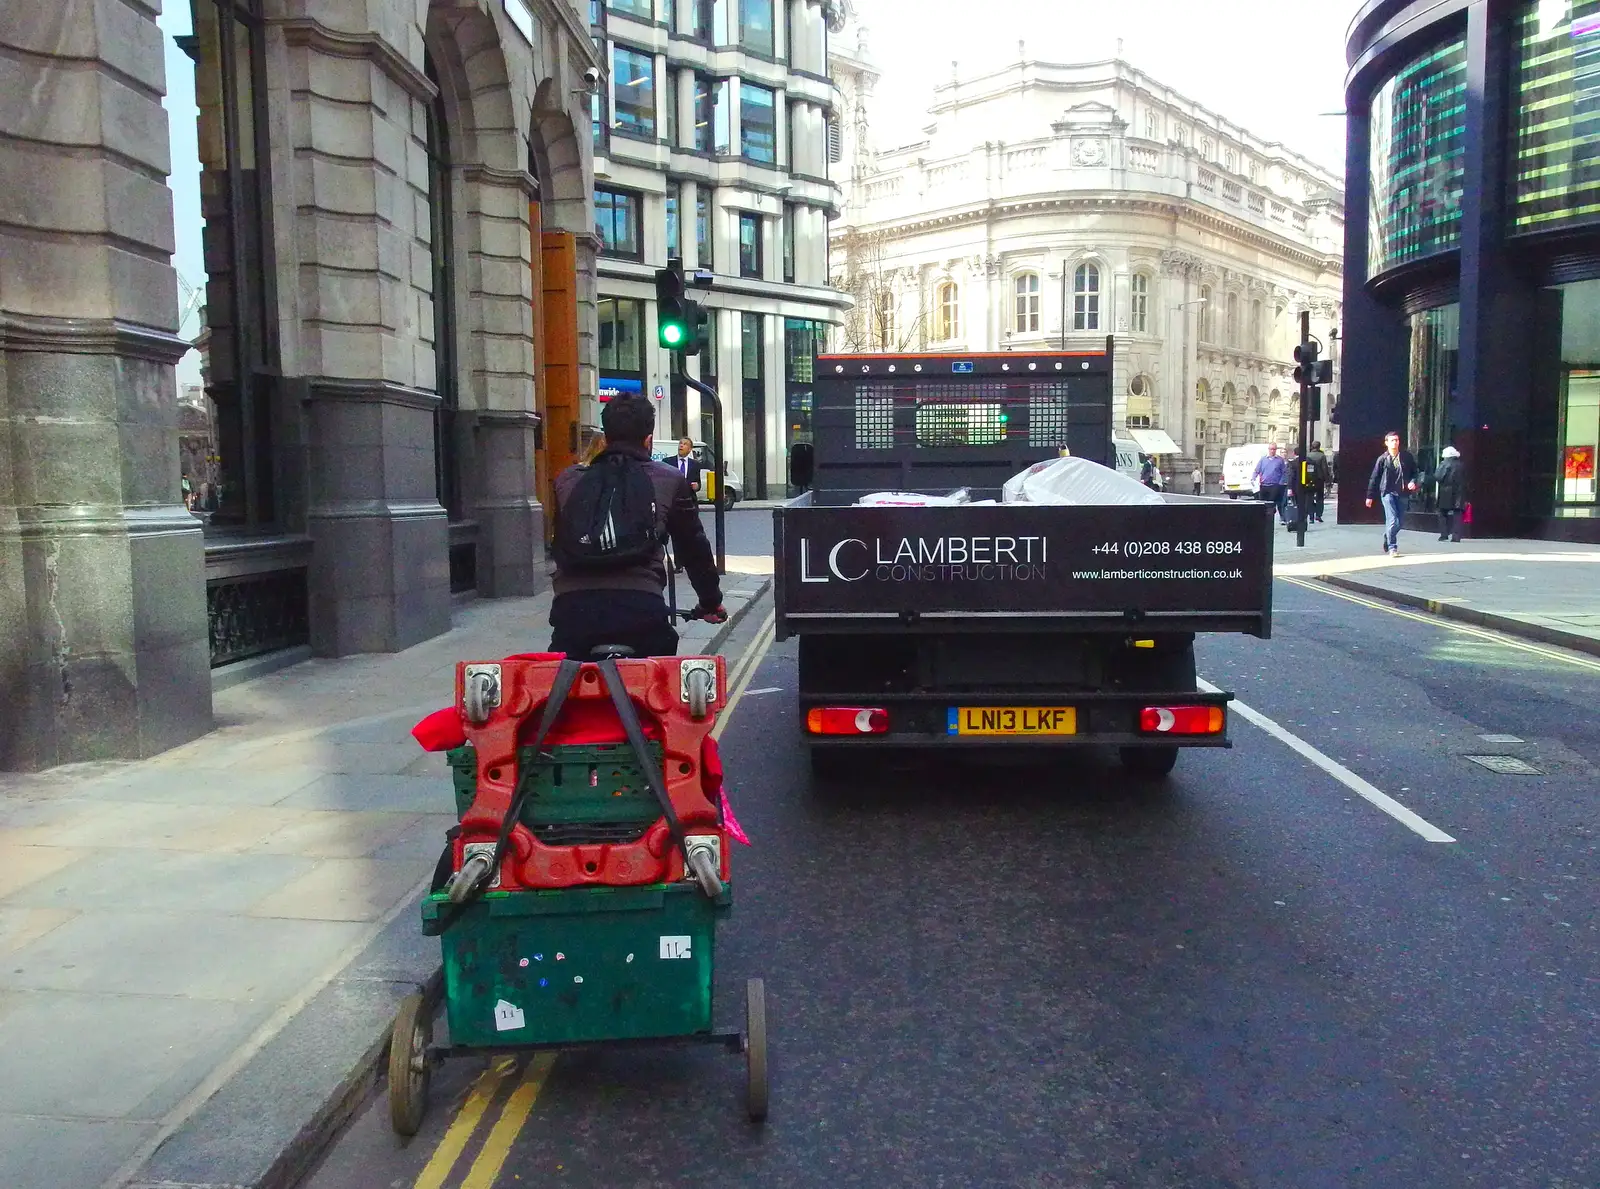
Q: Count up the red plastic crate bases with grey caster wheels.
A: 1